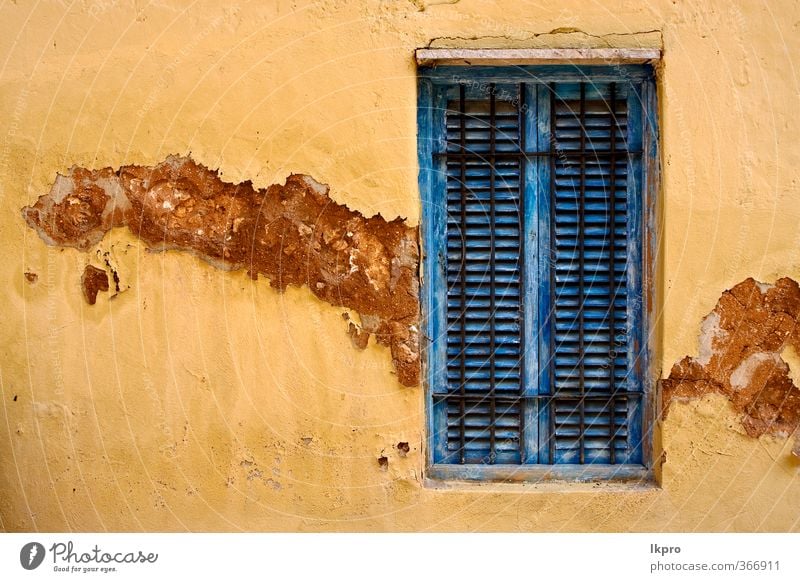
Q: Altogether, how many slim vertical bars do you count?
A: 6